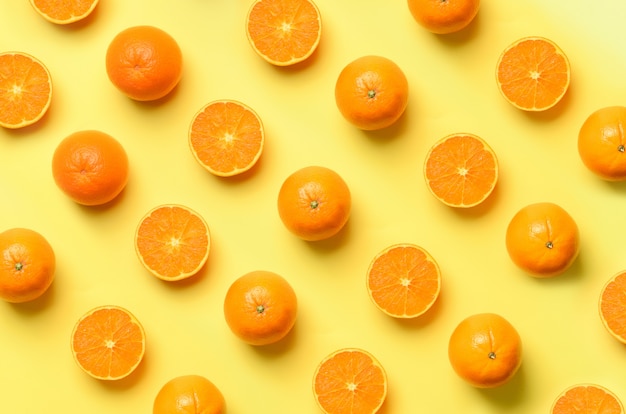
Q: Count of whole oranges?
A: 11